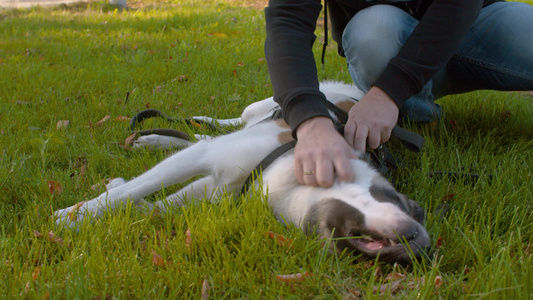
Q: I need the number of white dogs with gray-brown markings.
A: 1